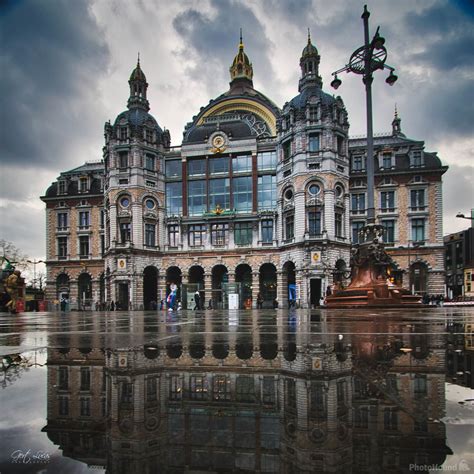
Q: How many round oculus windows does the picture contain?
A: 5